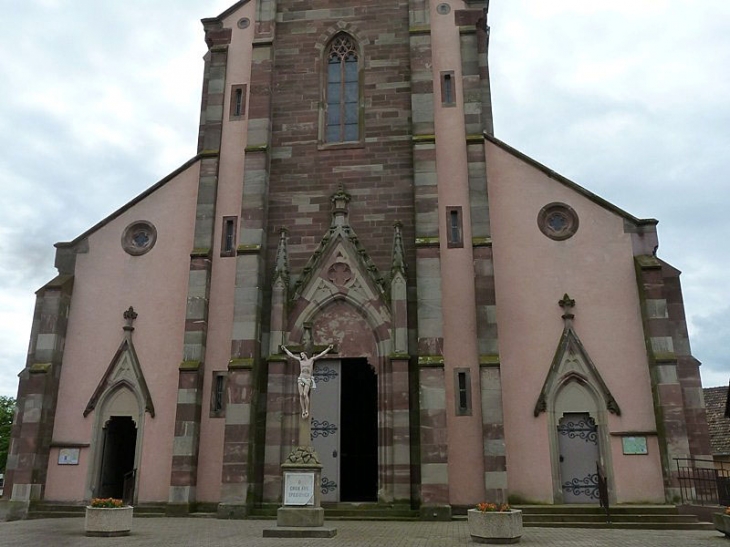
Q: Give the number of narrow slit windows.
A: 6